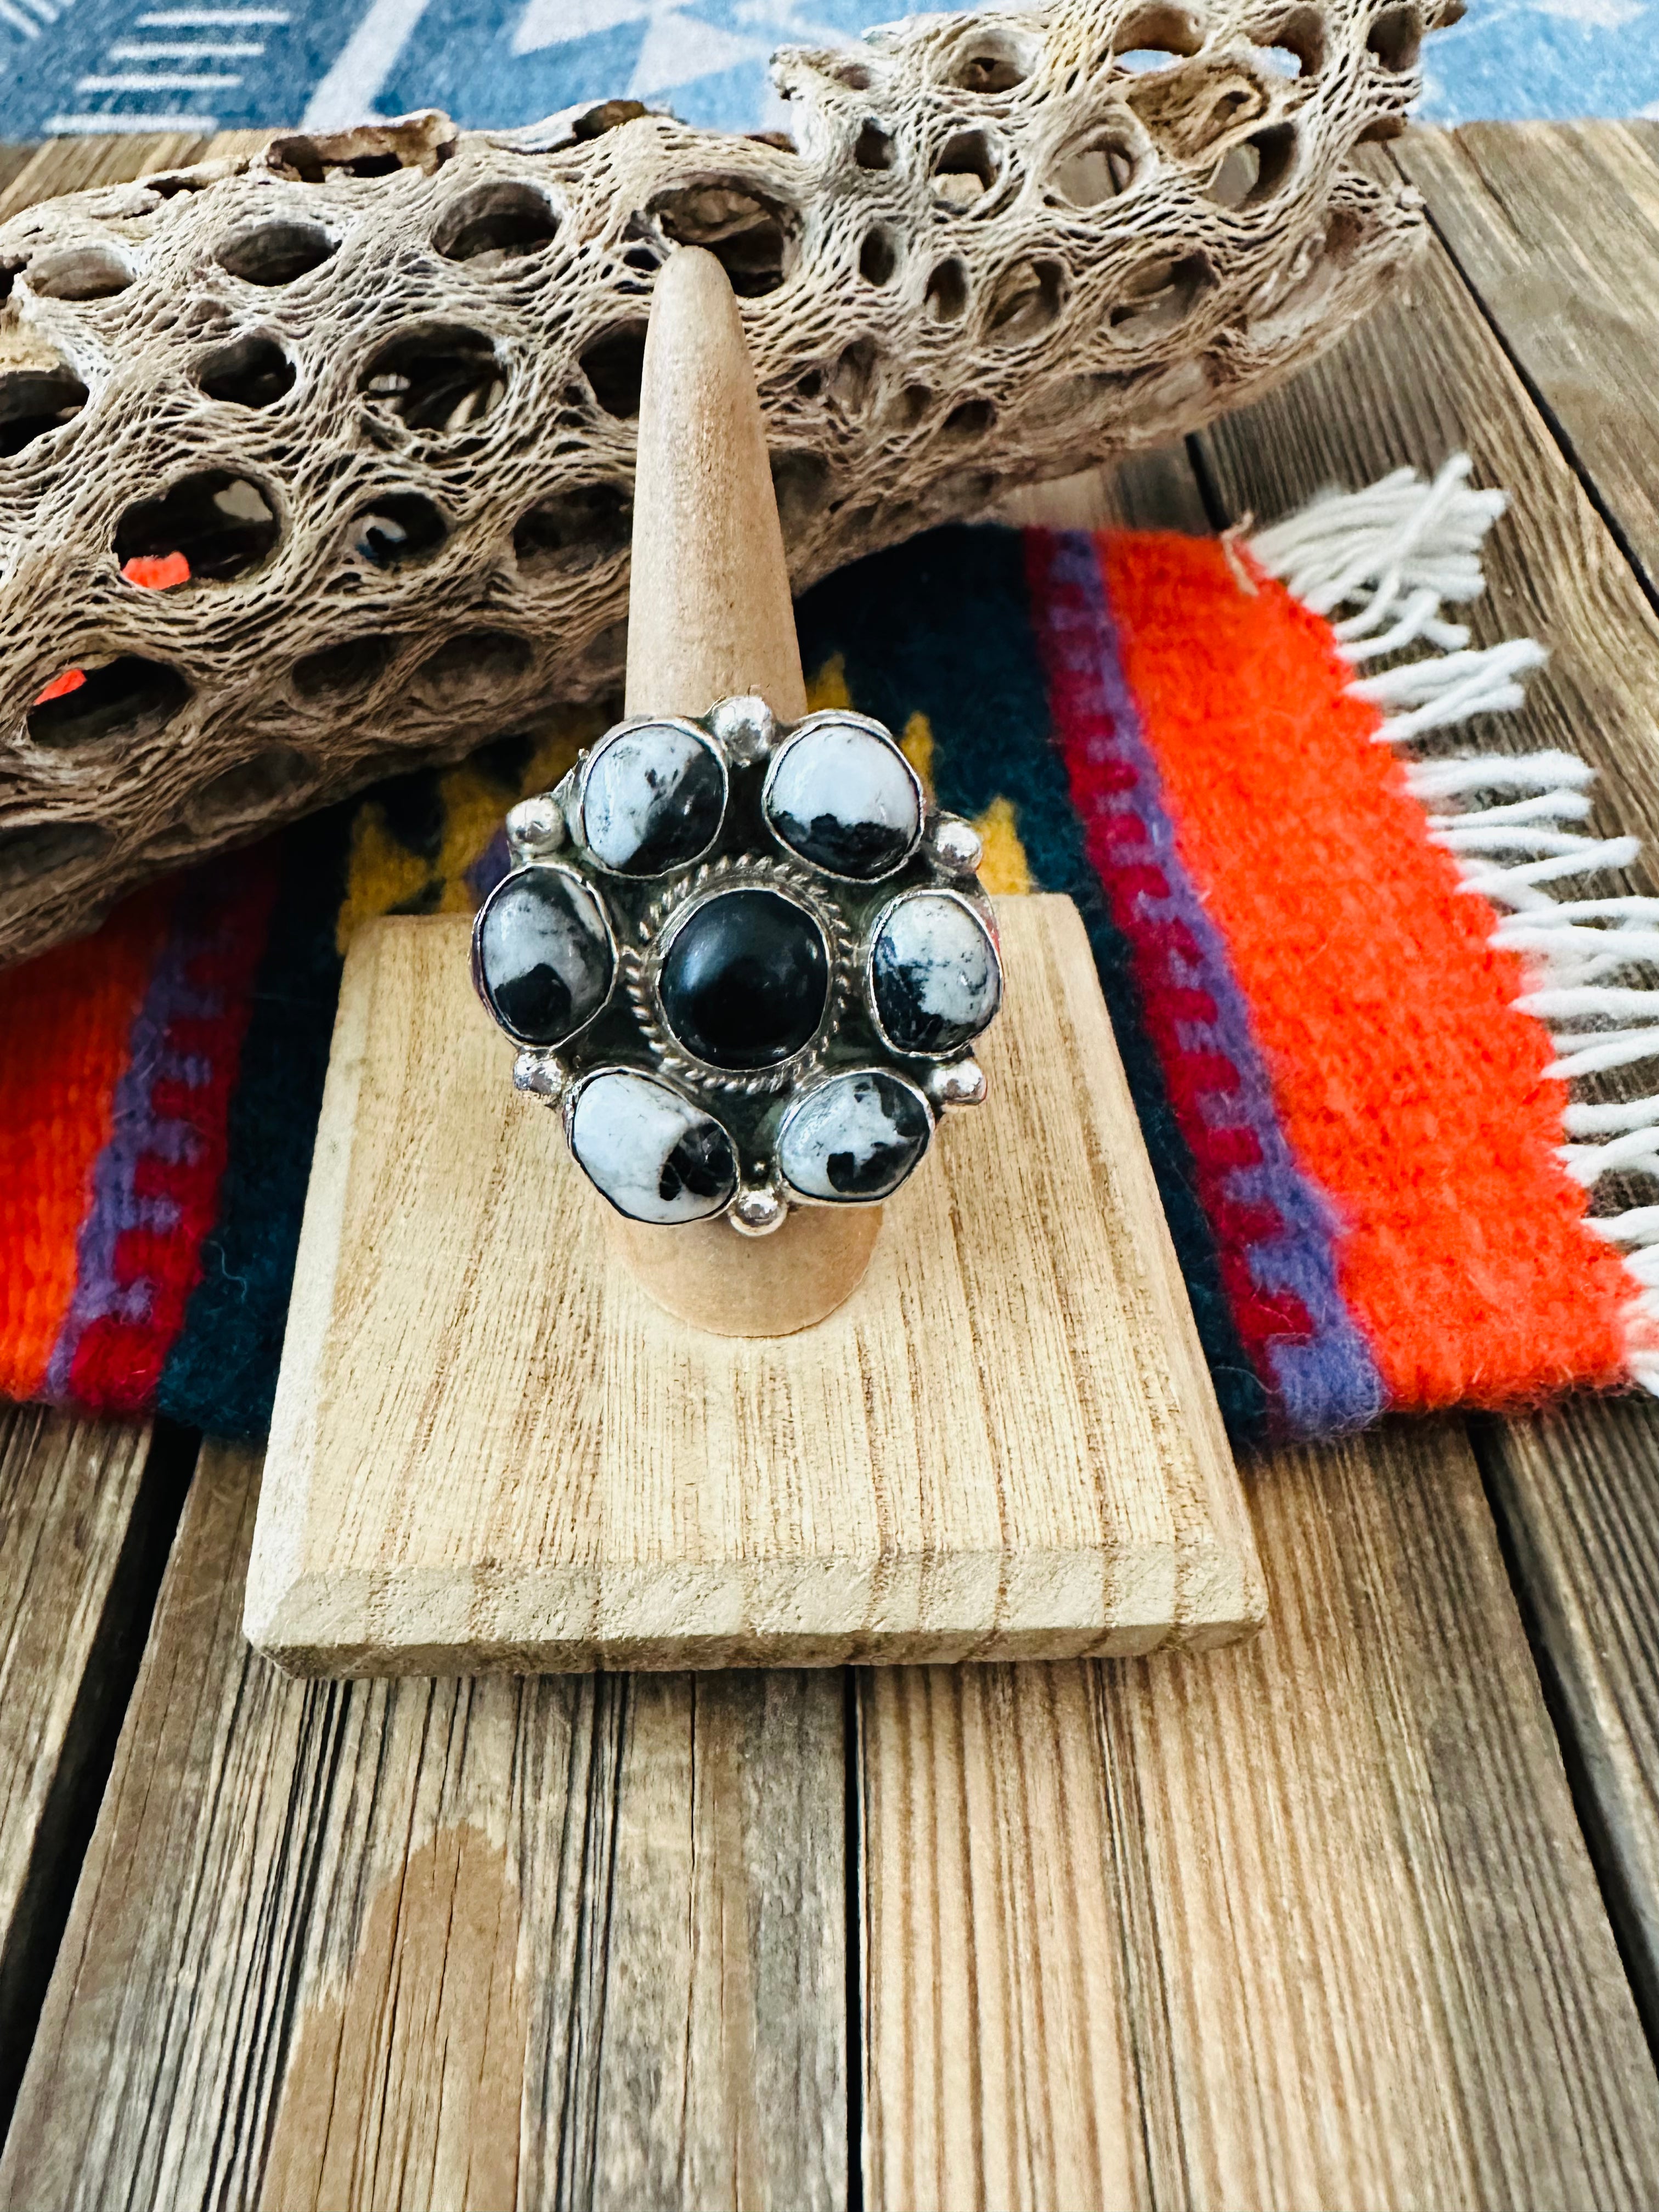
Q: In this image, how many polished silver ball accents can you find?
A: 6